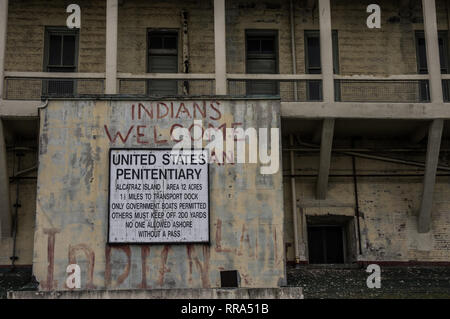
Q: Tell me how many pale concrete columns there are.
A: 5